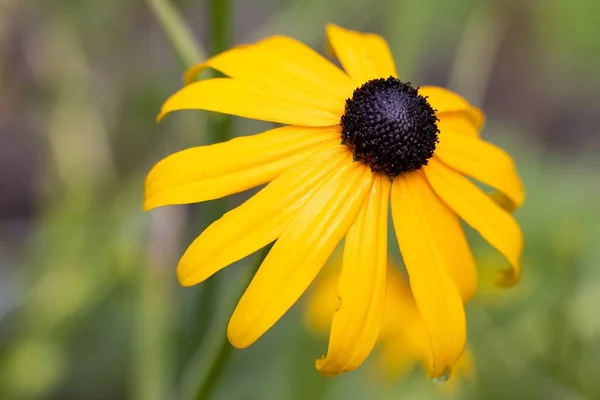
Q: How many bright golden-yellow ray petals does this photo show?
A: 13